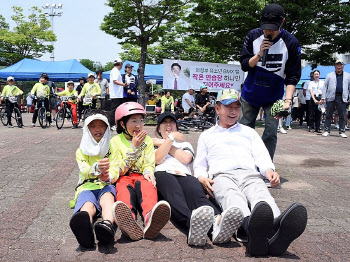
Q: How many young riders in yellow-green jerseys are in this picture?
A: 7